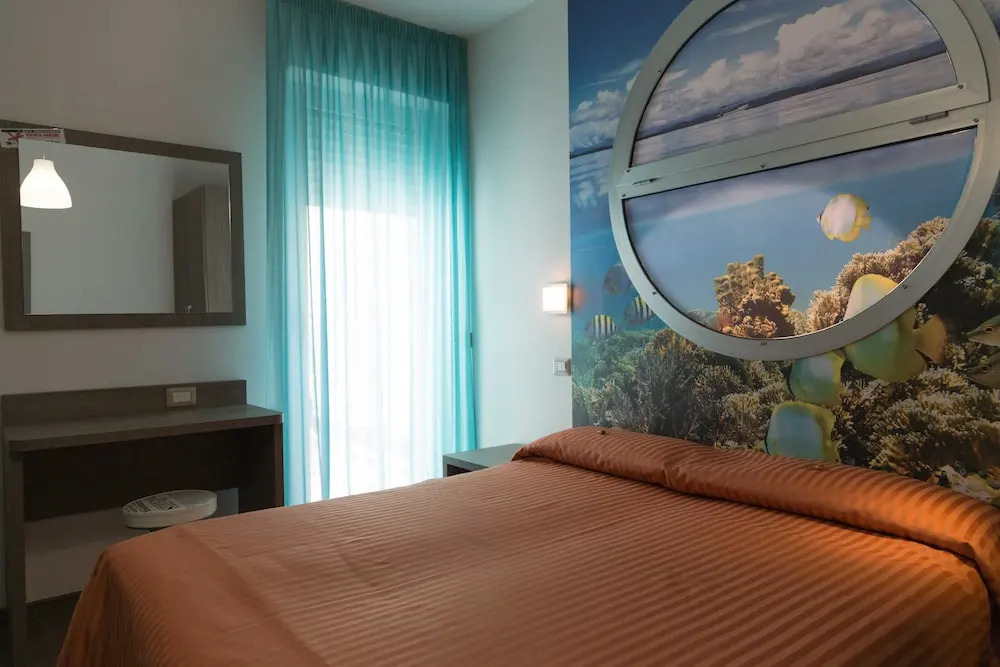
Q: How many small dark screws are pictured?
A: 9